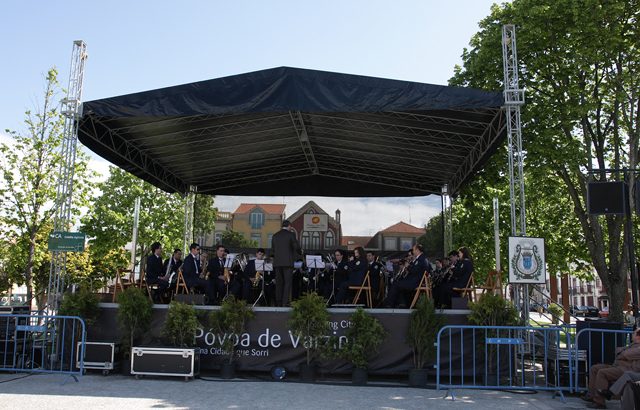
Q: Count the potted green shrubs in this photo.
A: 8